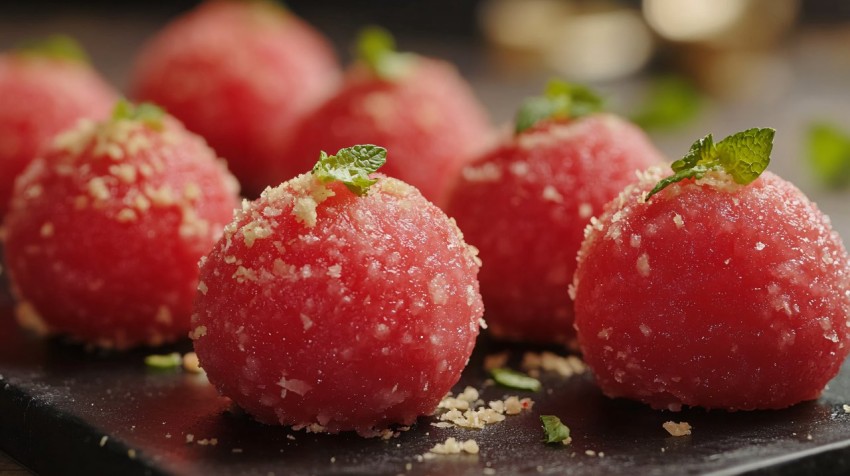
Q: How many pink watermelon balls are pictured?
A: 7